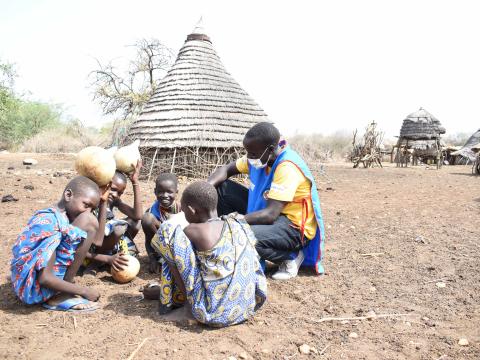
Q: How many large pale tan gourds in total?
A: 3